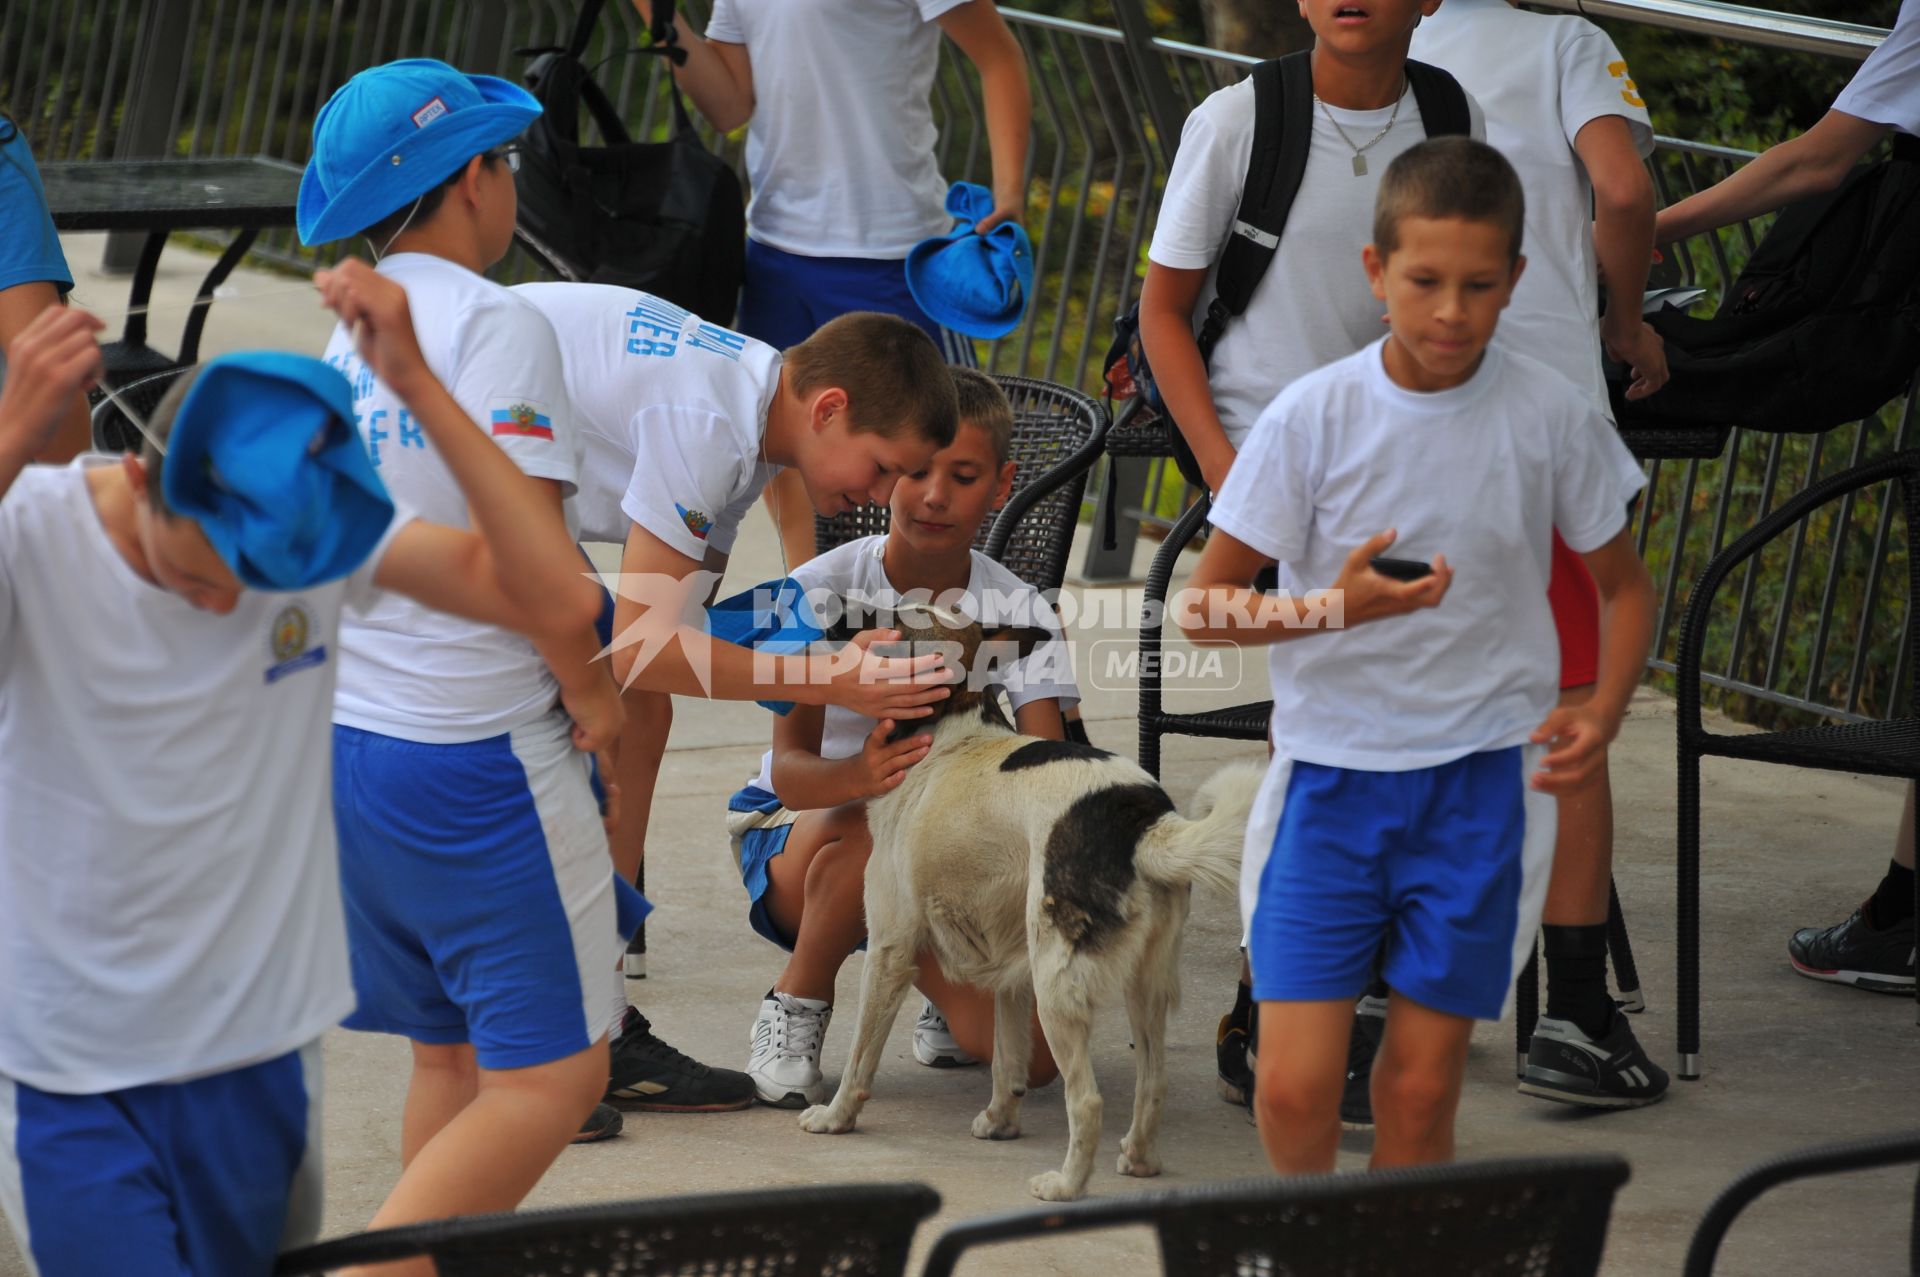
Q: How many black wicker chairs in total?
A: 7